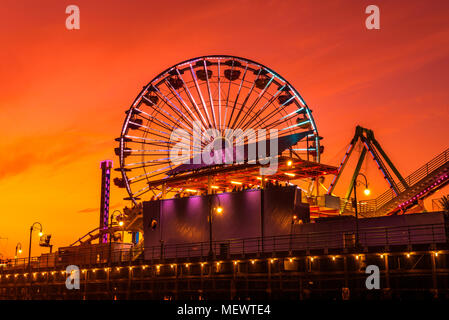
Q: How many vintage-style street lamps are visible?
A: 5